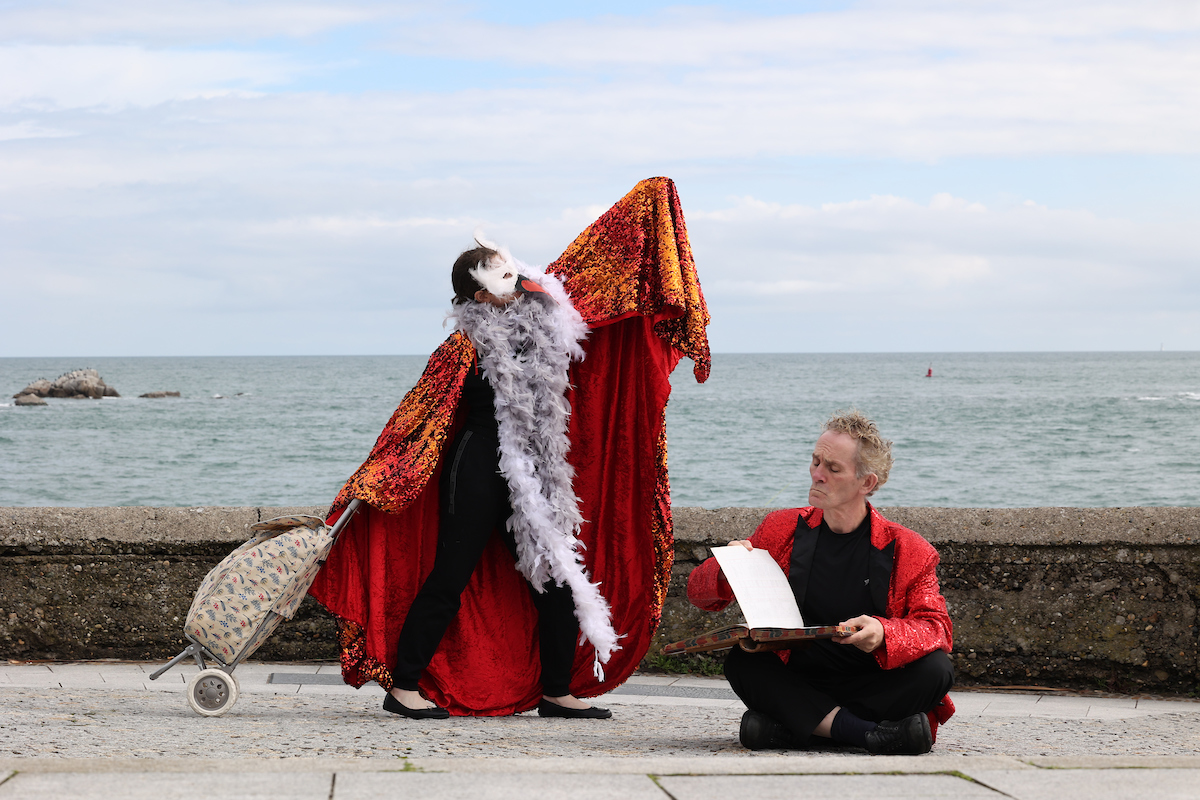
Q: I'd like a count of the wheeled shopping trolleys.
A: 1